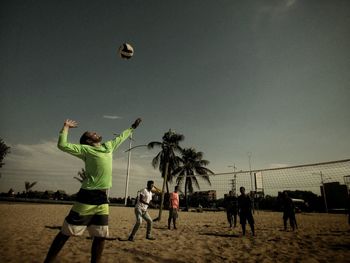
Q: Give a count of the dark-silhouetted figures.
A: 3